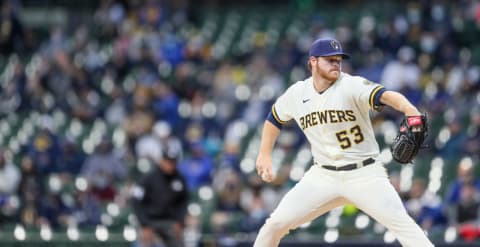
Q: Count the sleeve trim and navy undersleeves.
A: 2